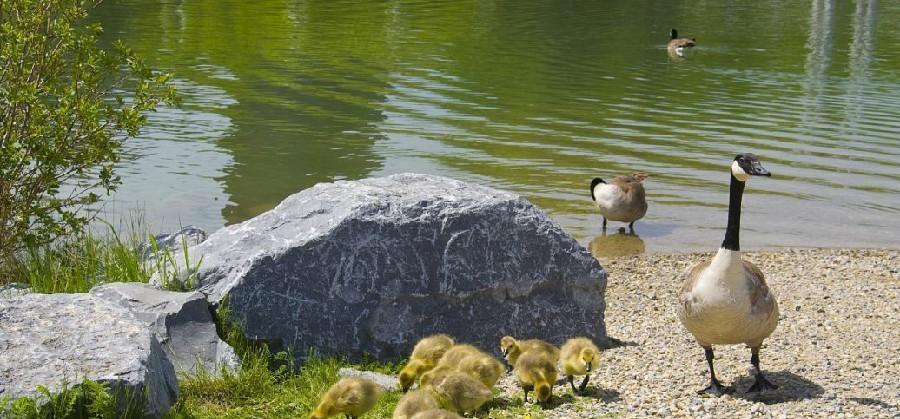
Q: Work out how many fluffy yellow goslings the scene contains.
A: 10